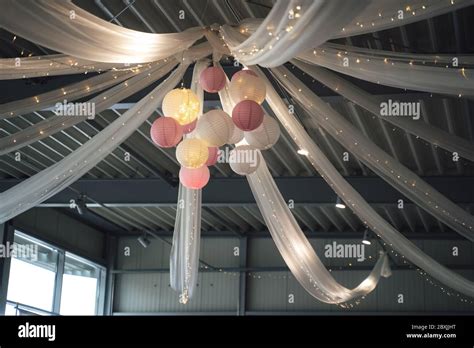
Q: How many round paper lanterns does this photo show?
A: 14